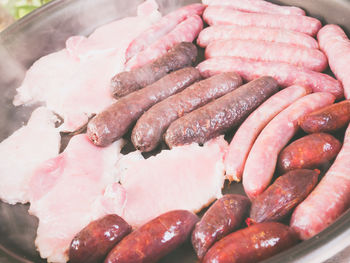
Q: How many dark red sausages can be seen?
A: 7